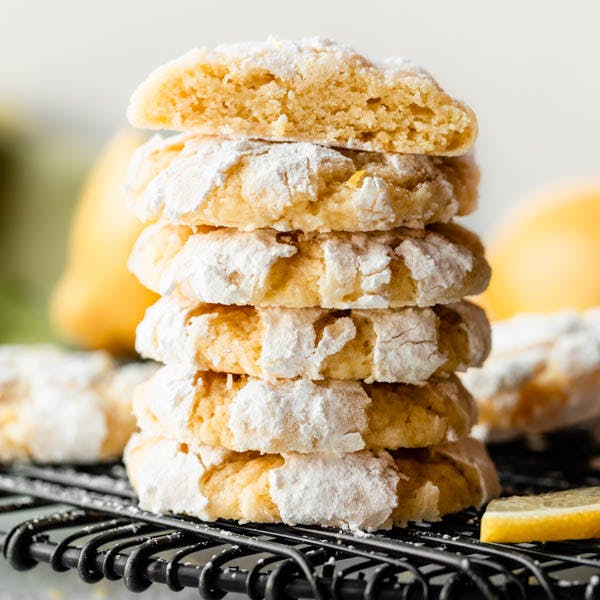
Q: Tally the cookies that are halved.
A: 1